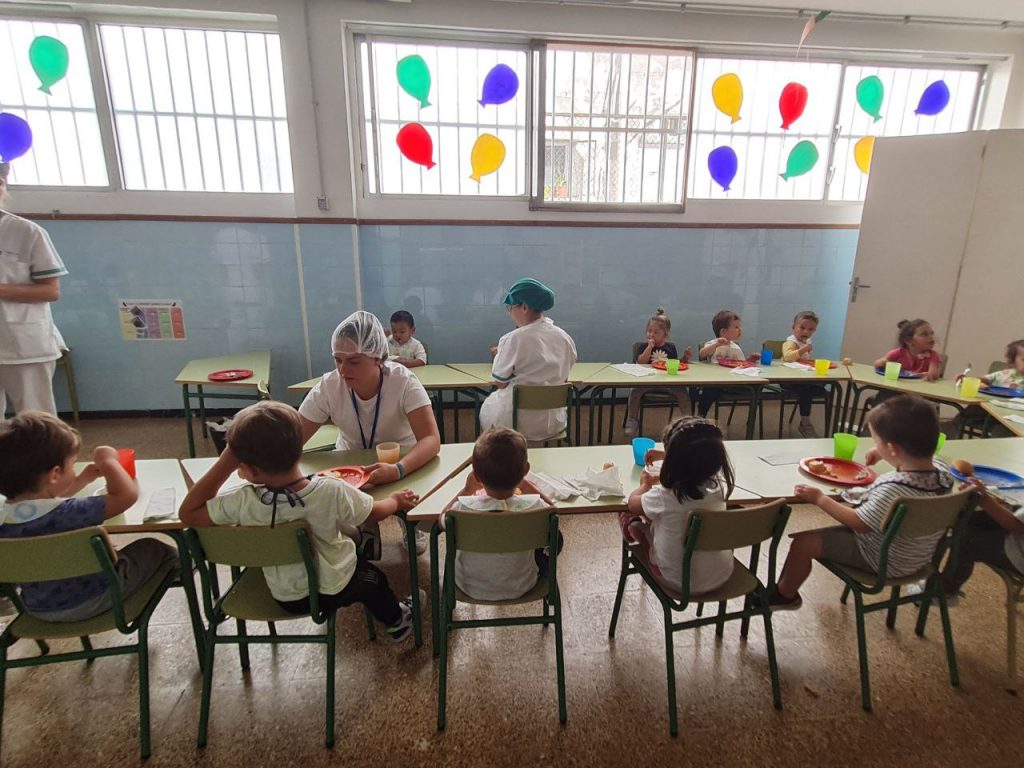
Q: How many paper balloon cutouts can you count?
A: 13